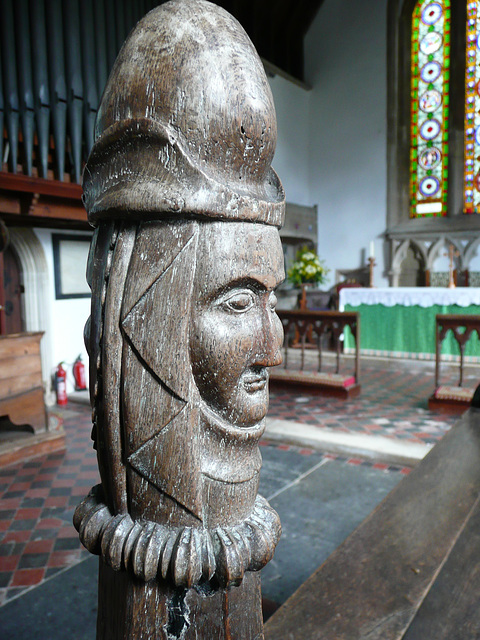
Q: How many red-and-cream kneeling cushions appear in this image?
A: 2